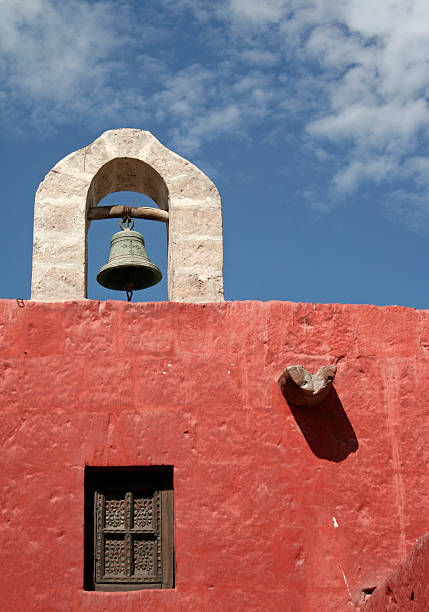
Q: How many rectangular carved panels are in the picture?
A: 4